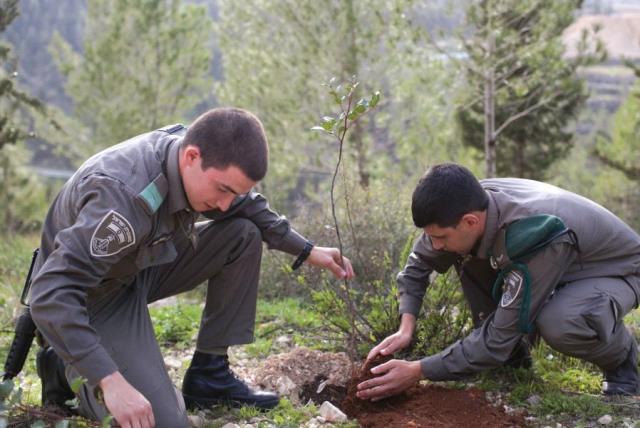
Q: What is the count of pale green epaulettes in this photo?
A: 1